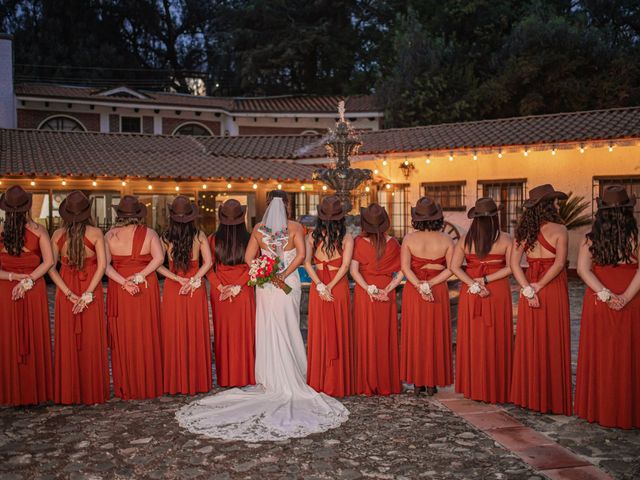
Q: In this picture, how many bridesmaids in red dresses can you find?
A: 11